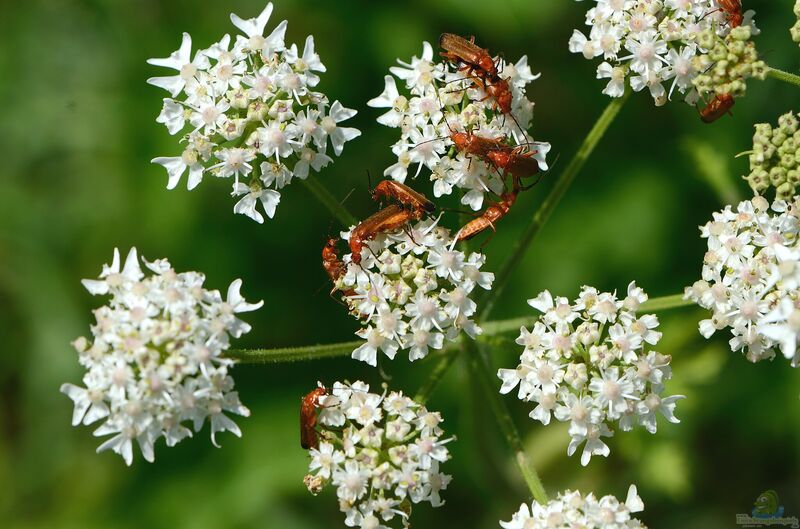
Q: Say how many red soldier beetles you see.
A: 11